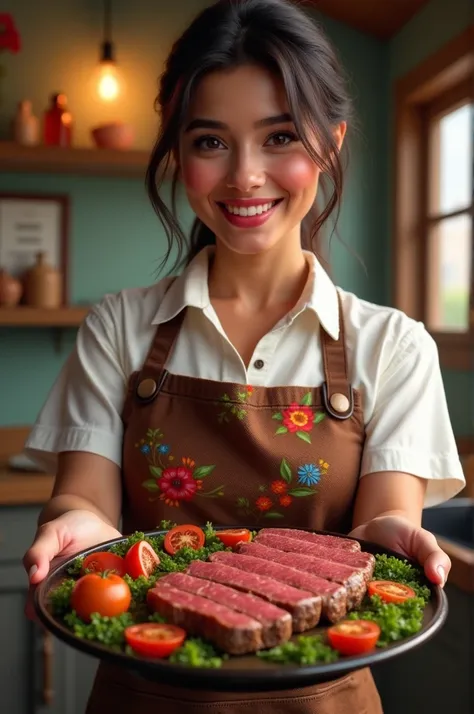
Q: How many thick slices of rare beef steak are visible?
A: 7